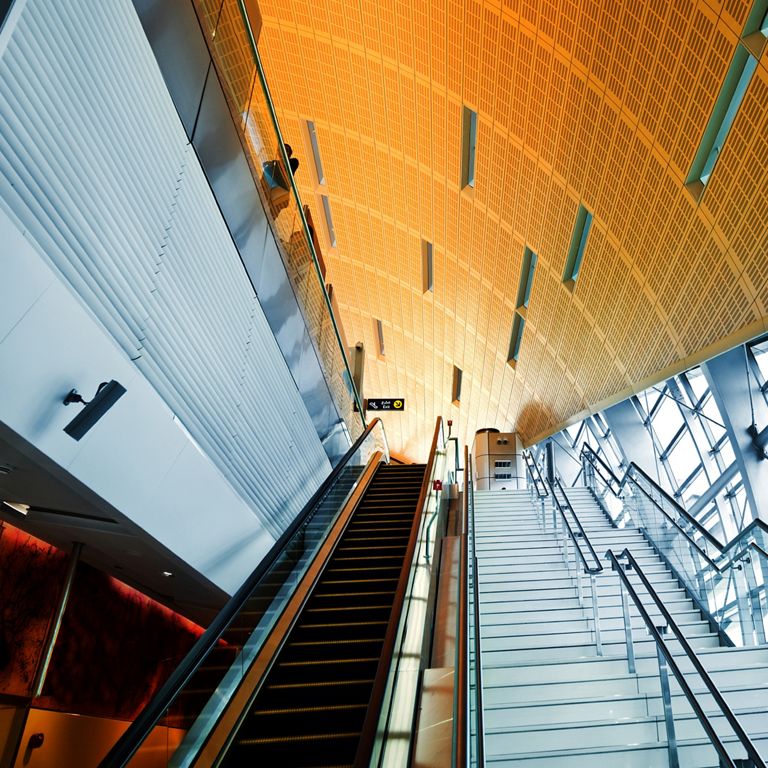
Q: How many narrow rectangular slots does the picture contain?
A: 11